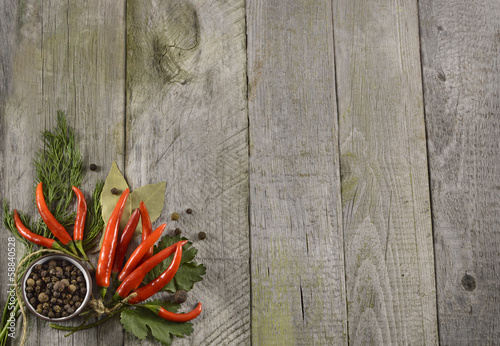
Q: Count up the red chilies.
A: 10